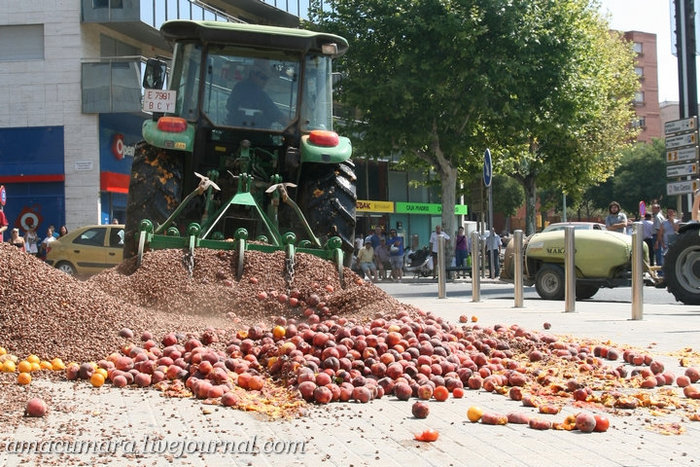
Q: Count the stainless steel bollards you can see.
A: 5